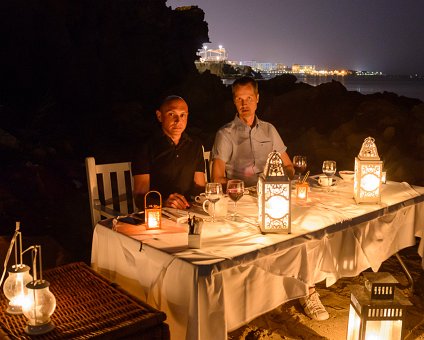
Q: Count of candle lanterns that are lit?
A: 7